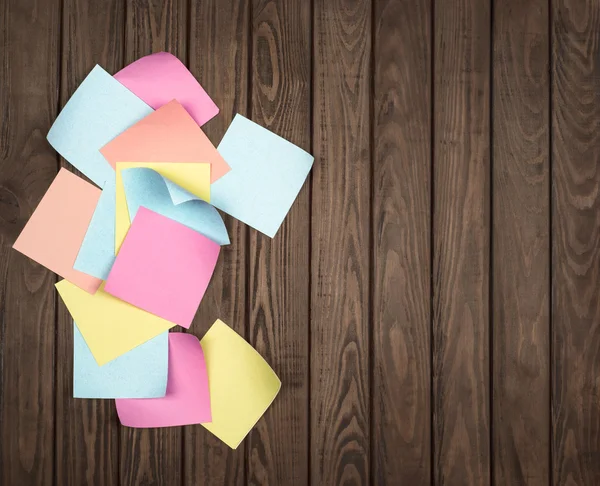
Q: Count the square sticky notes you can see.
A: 13